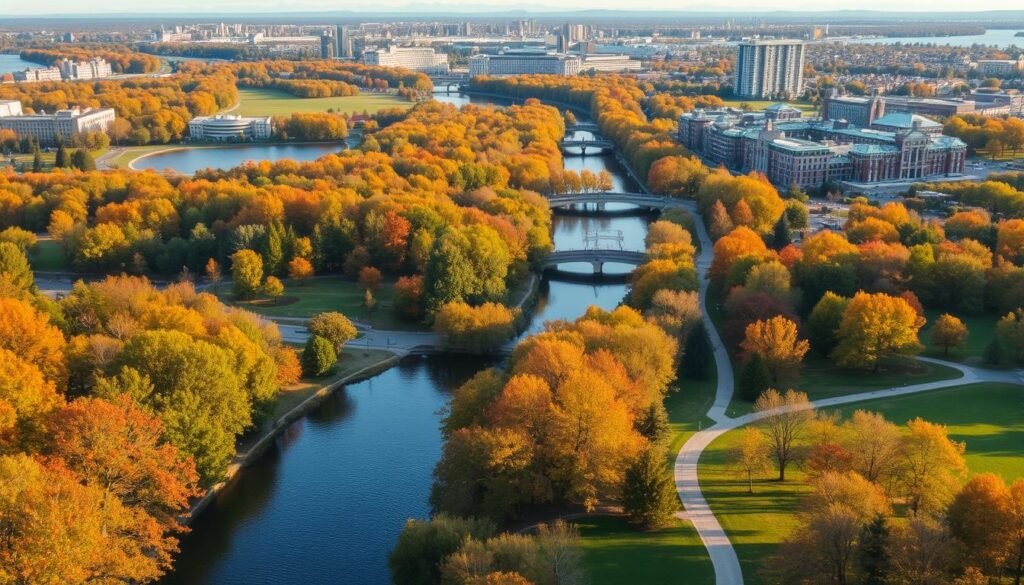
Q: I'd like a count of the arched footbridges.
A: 4